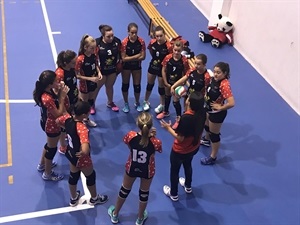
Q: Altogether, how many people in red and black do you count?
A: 12